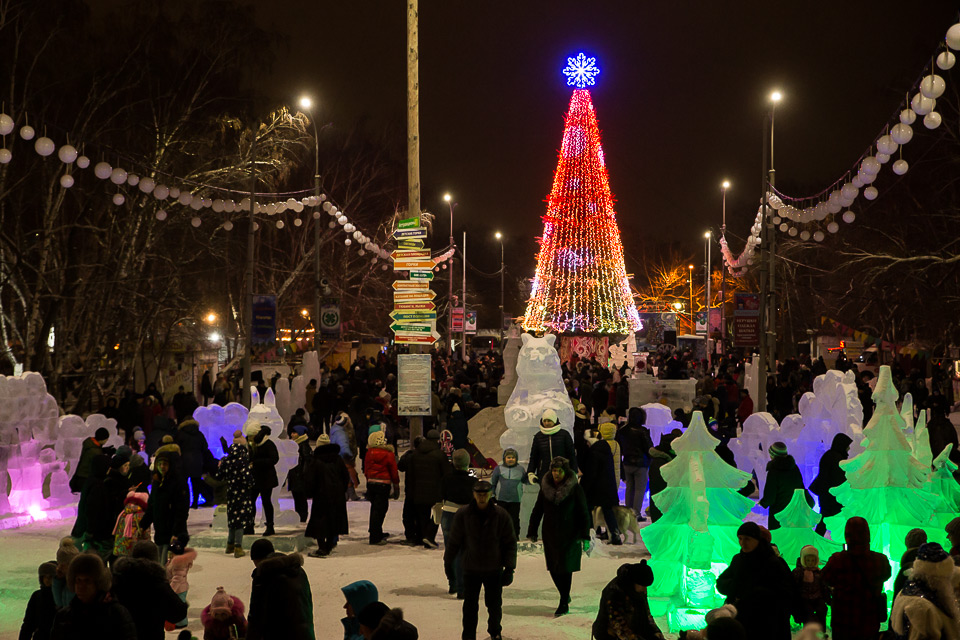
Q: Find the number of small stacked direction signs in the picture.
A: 12